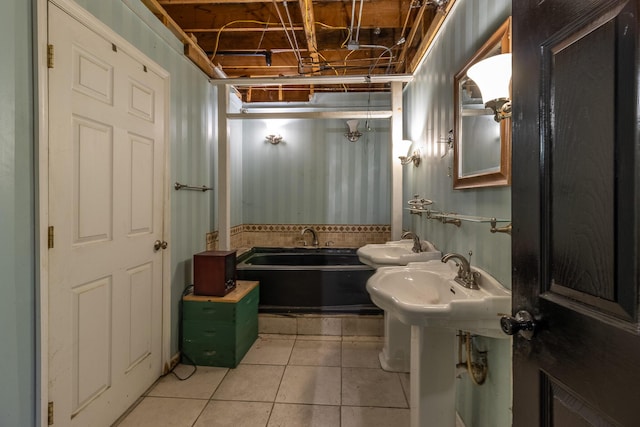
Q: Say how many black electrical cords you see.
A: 1